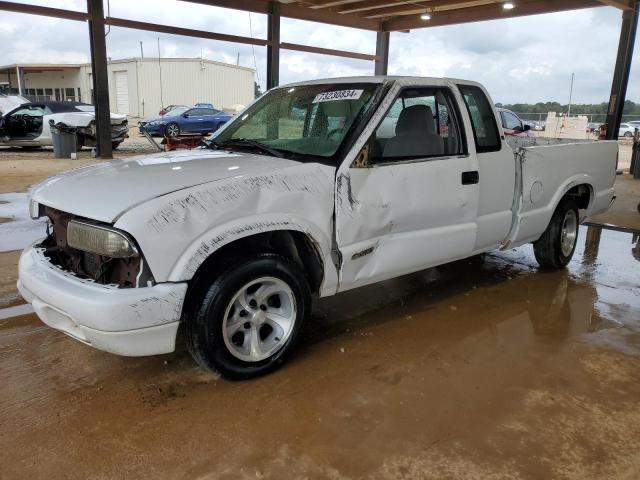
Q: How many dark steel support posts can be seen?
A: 4